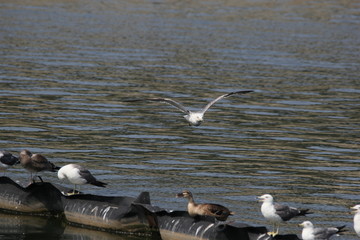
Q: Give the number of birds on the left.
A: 3